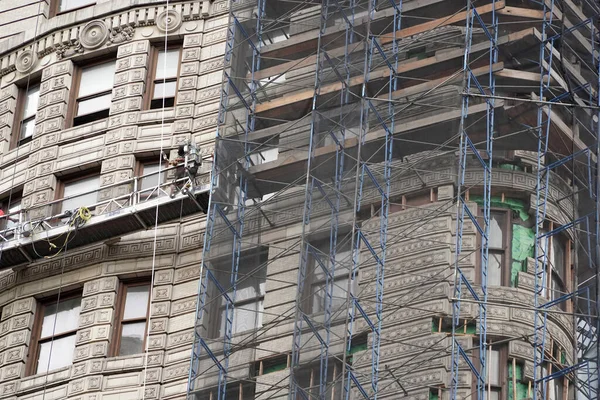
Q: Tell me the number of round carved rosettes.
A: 3